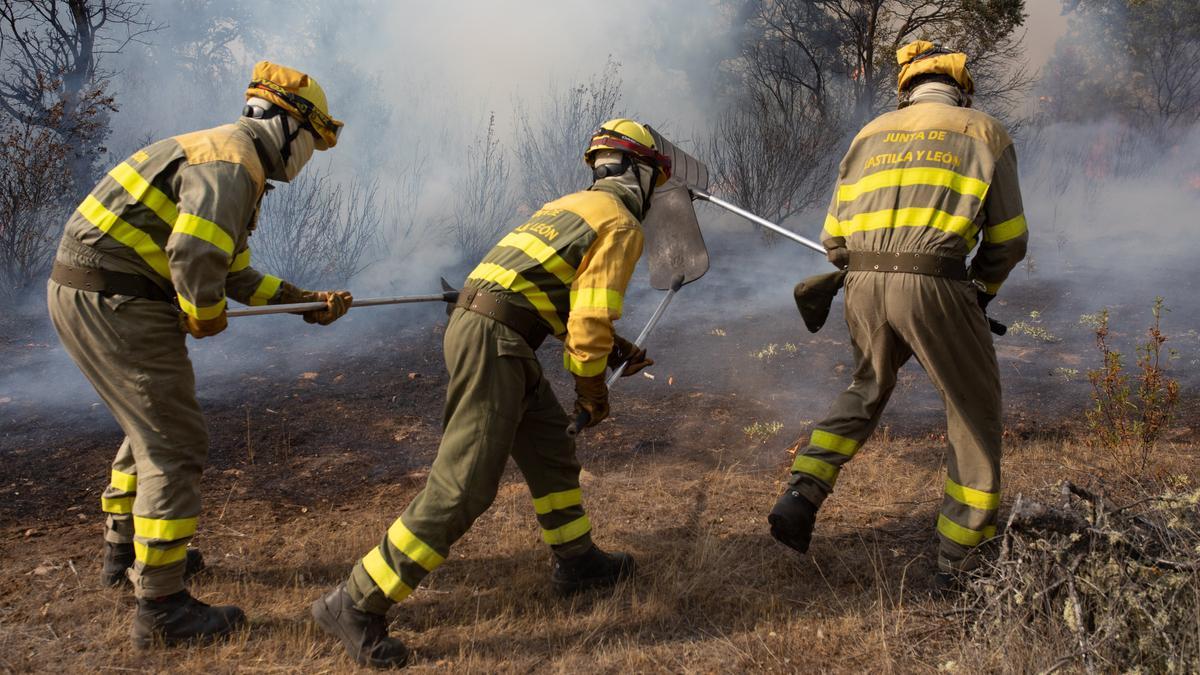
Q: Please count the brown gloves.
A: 4